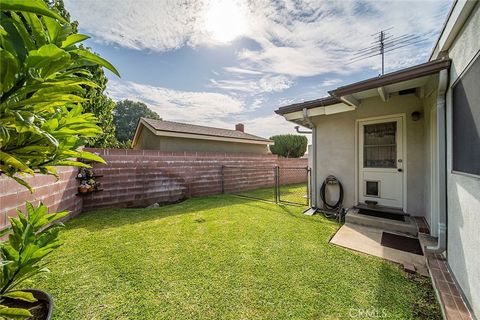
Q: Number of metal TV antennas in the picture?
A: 1